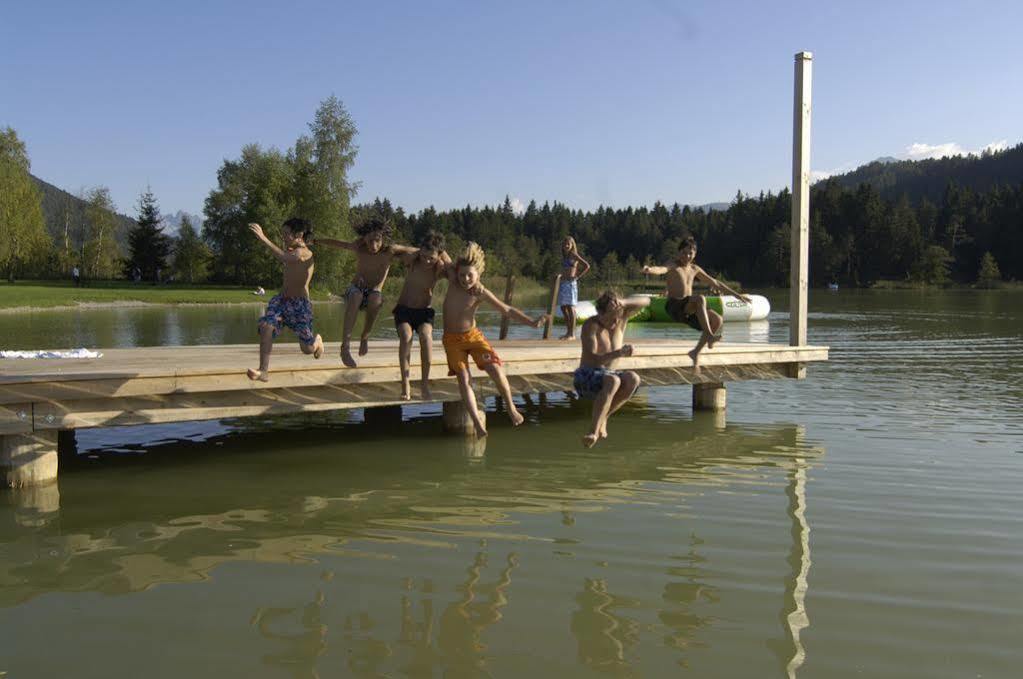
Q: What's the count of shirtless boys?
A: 6